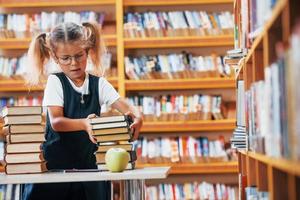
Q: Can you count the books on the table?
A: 14